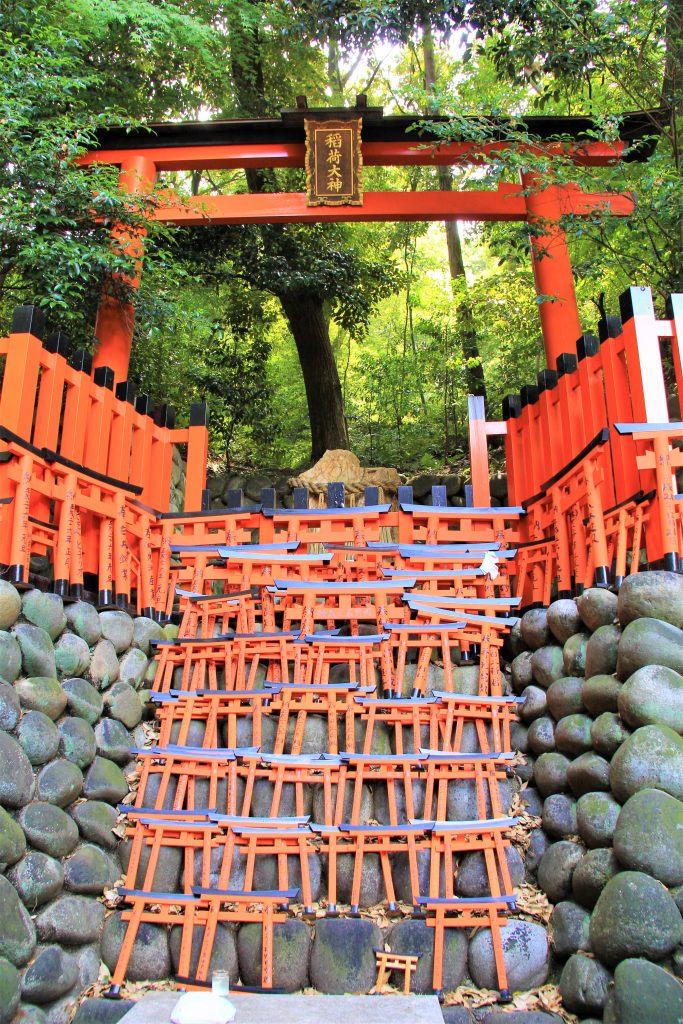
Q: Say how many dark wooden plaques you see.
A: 1